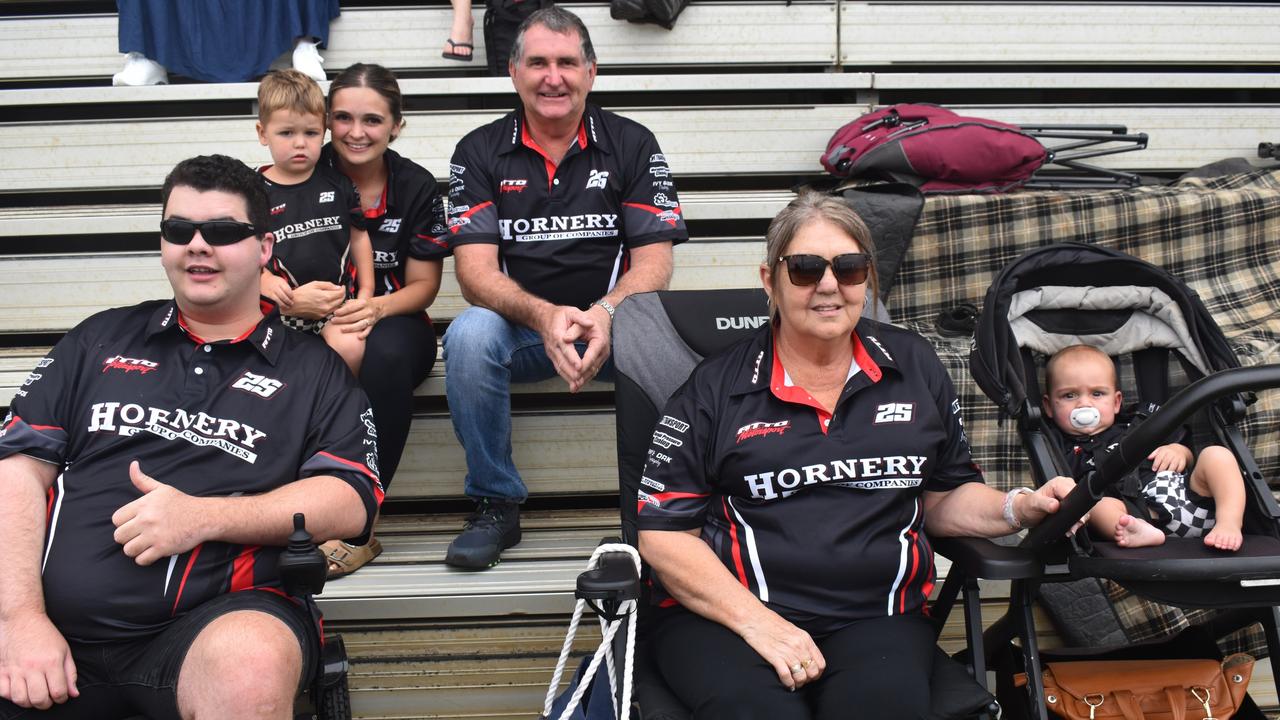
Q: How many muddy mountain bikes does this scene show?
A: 0